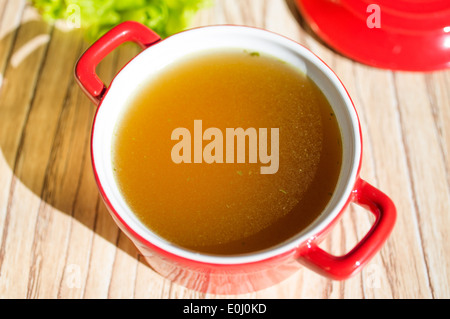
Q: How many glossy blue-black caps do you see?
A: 0